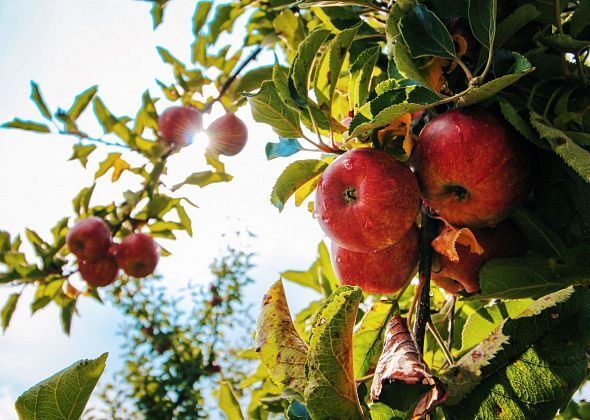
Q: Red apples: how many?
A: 9